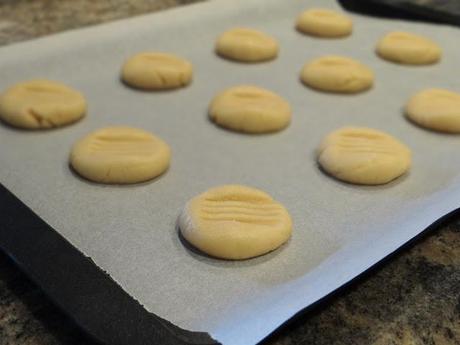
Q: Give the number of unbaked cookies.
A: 11